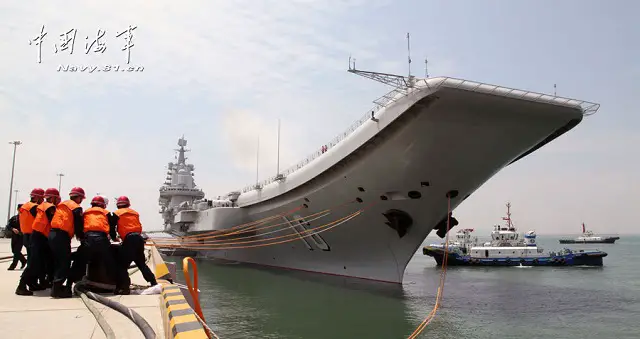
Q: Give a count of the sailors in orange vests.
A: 5